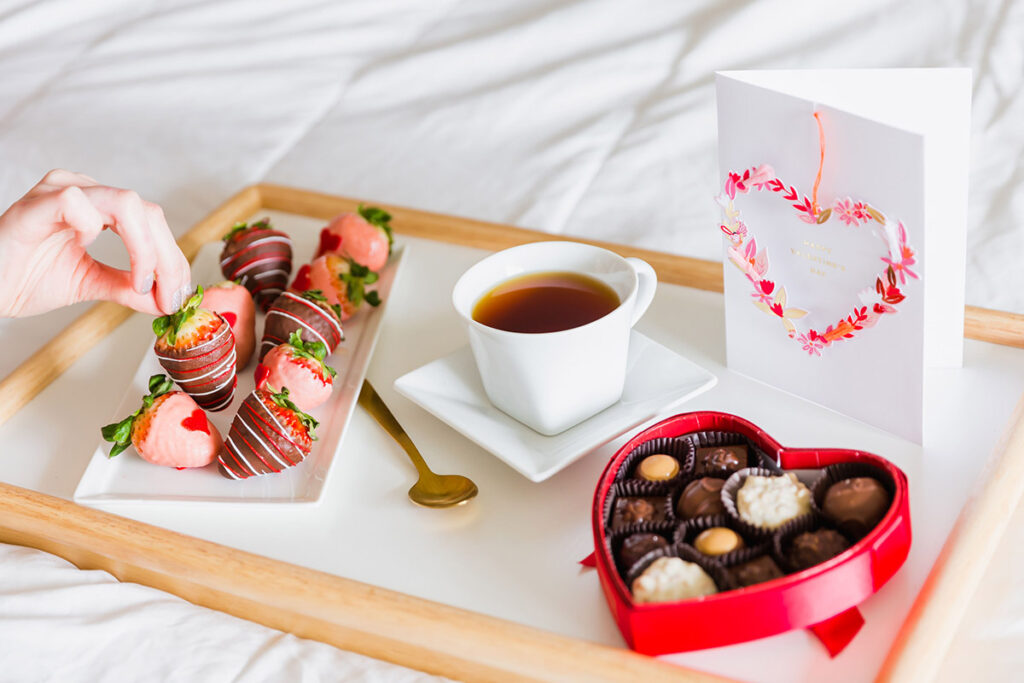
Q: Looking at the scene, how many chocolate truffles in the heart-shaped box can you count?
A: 11